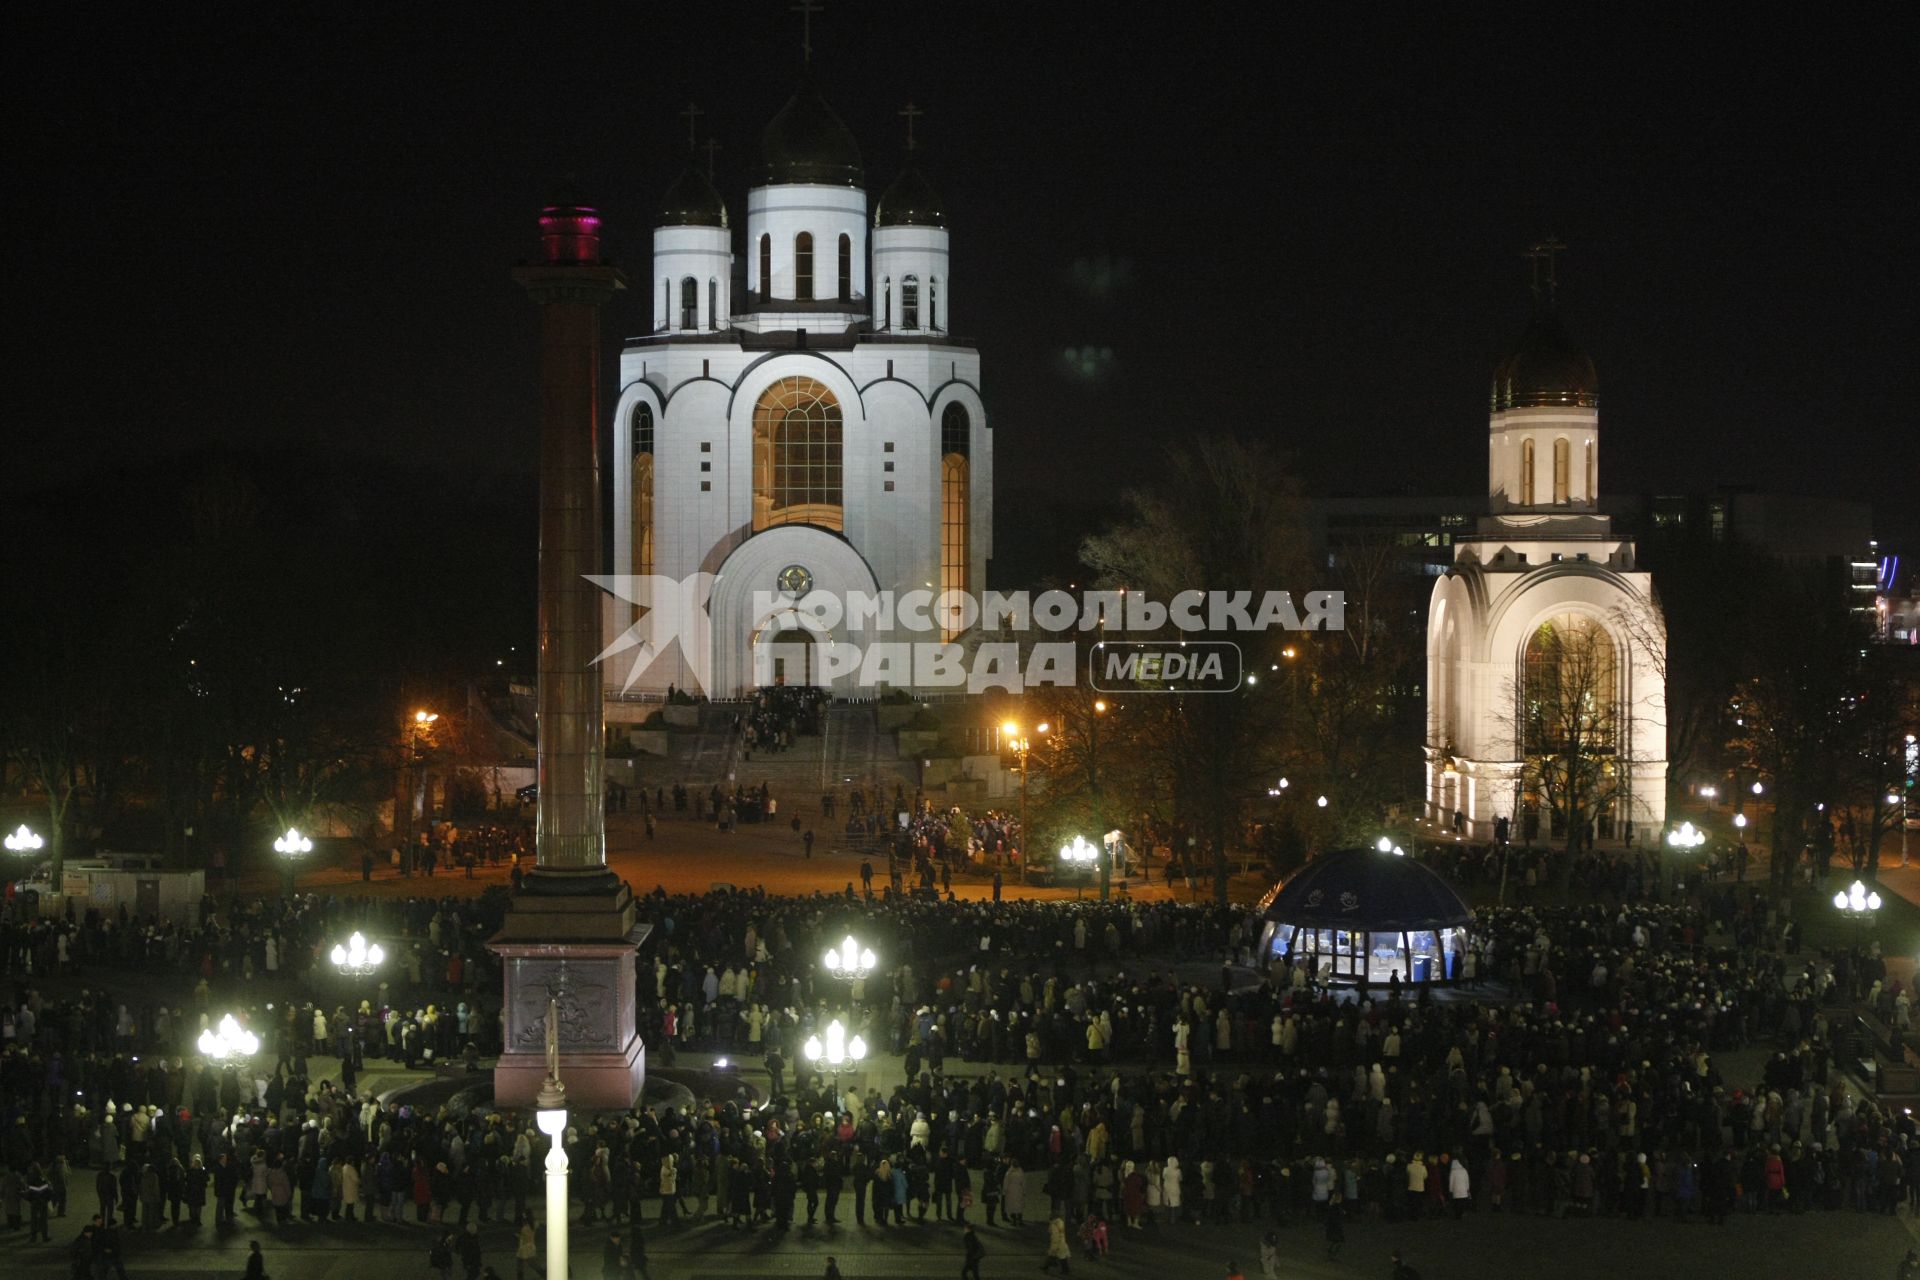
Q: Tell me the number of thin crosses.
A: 6